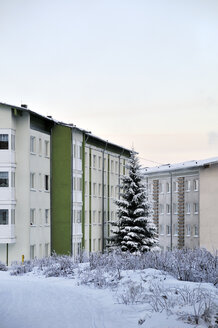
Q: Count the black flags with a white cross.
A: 0